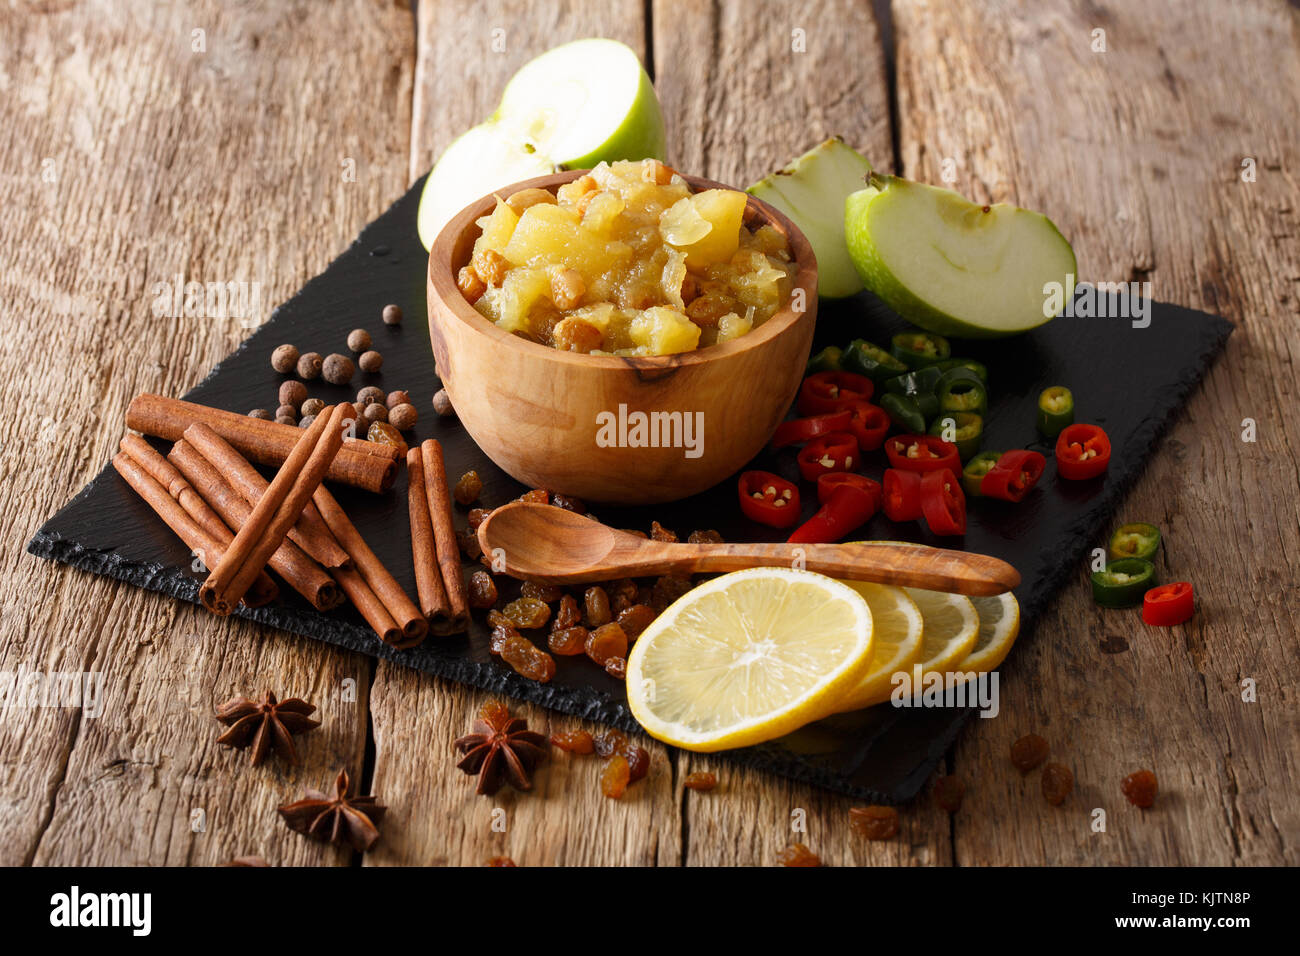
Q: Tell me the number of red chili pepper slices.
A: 13